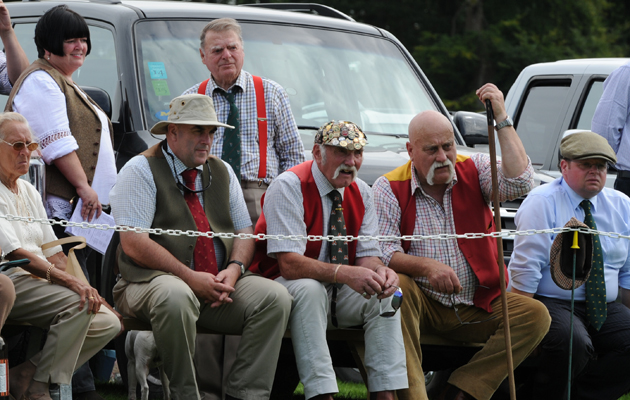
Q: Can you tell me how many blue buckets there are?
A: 1